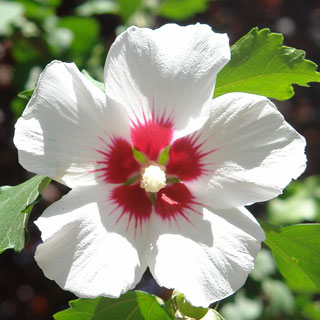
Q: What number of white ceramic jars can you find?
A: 0